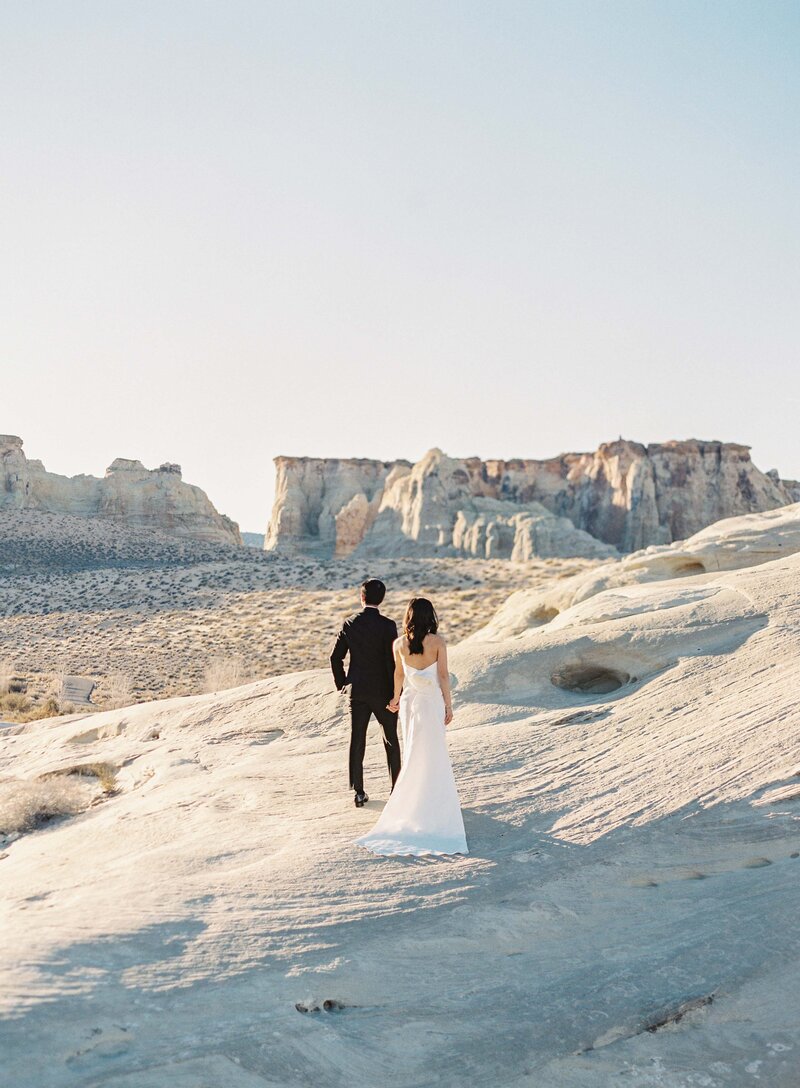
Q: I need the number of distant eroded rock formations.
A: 2